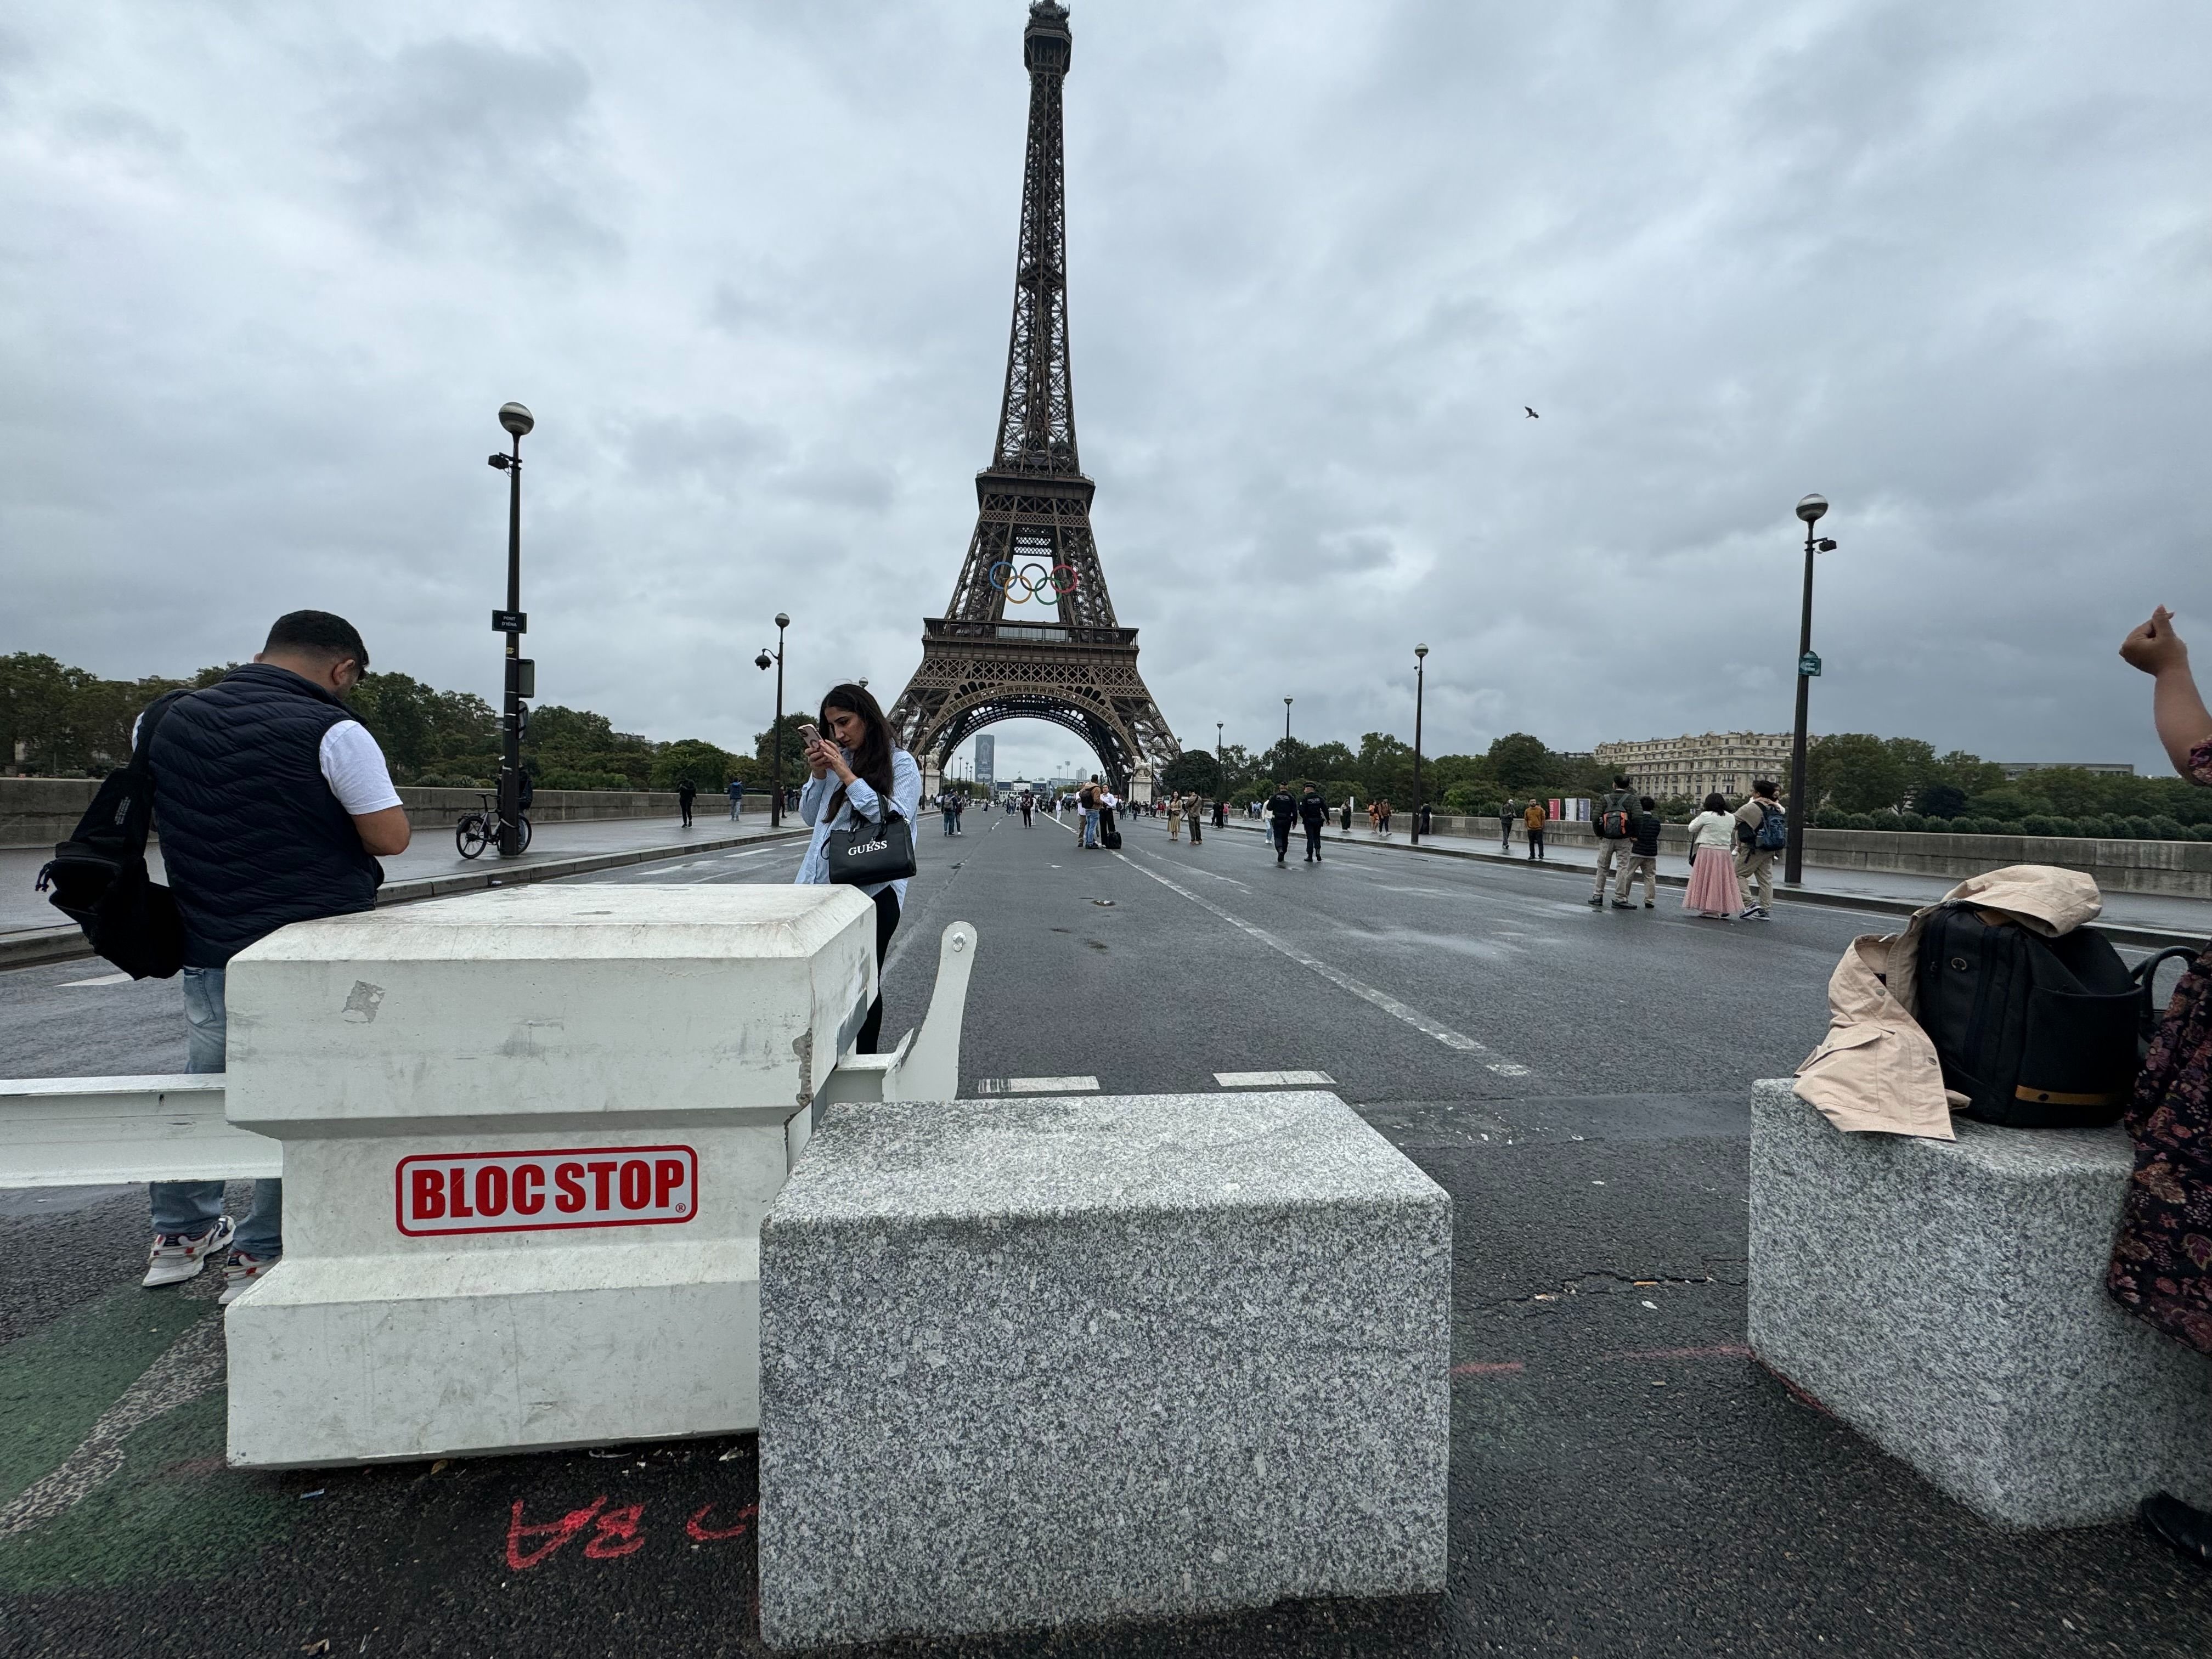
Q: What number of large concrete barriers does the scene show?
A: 3